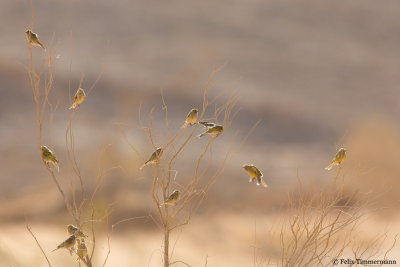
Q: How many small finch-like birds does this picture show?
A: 12